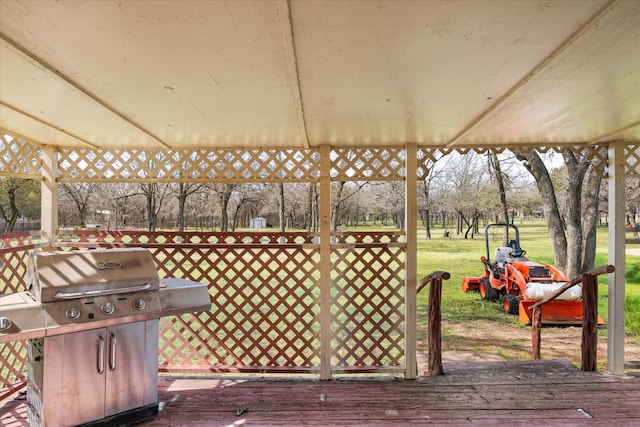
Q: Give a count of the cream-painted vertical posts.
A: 4